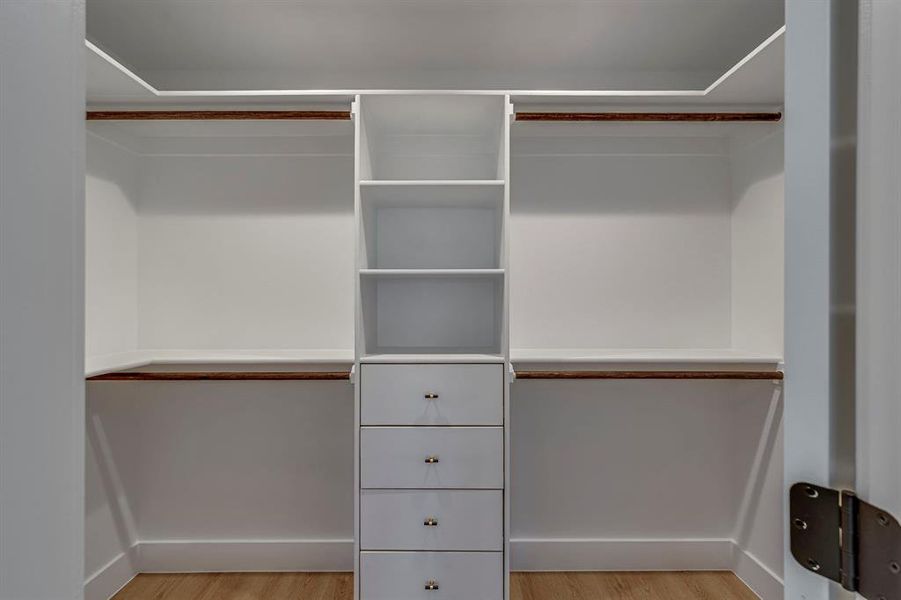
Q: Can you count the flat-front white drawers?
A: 4